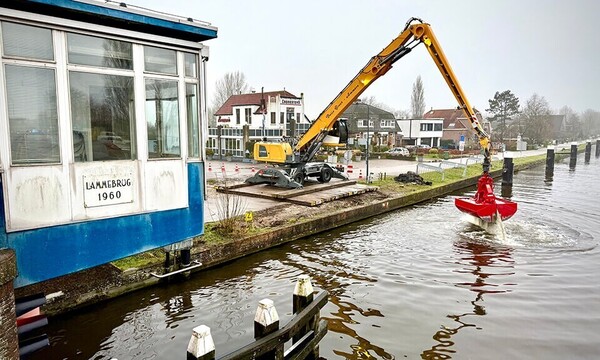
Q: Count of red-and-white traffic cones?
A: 6